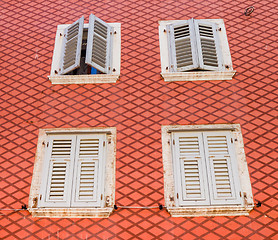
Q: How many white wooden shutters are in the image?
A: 8